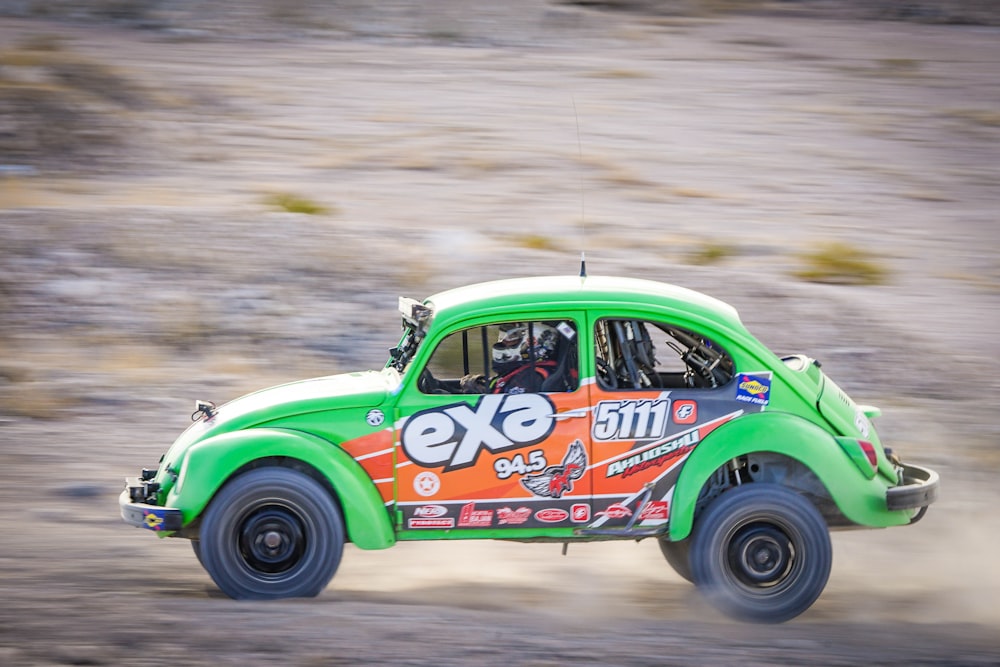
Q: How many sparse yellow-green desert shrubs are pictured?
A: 4